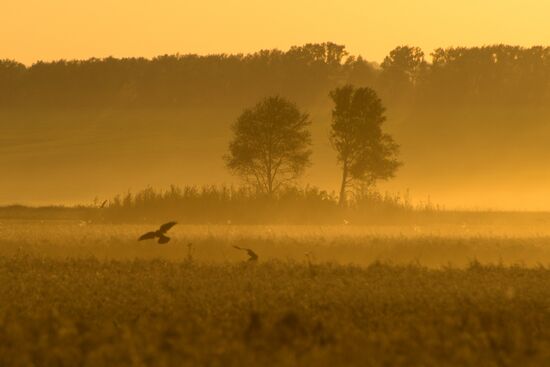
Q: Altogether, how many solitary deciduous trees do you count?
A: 2